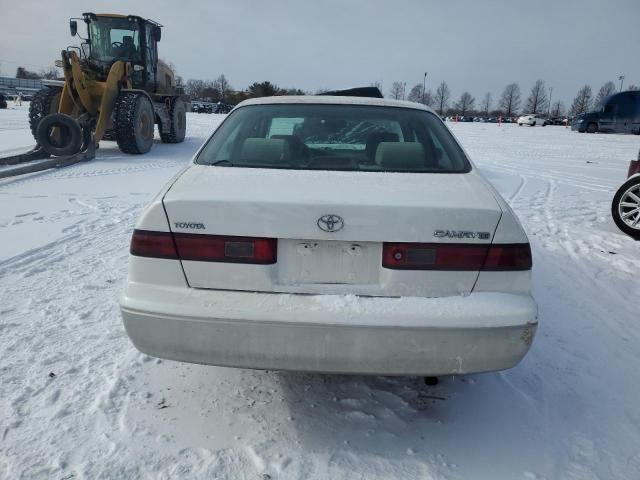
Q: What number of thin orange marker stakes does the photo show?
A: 3